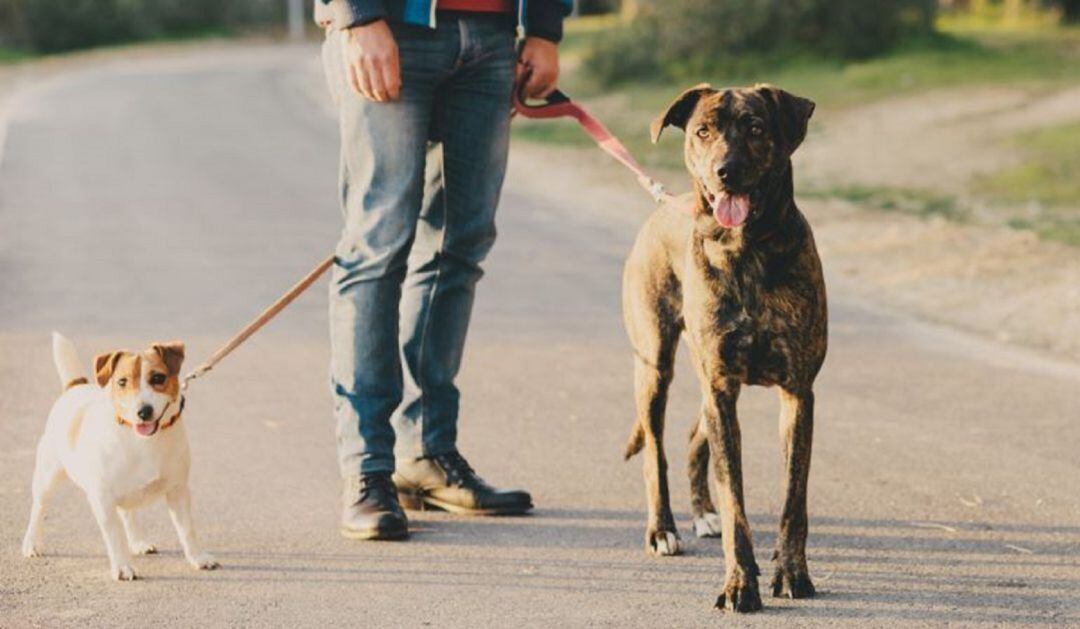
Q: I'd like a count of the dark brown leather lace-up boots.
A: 2